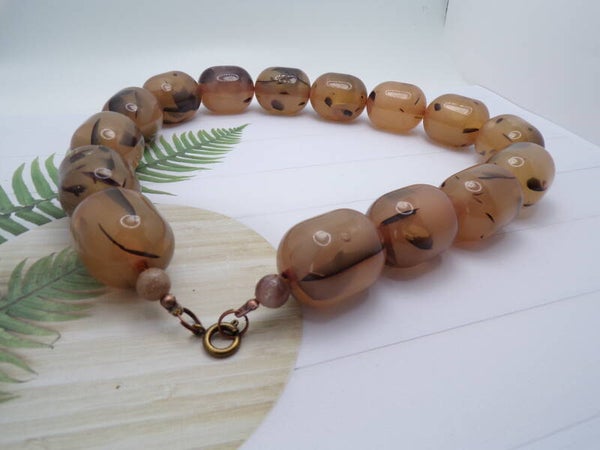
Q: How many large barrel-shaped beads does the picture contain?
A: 15